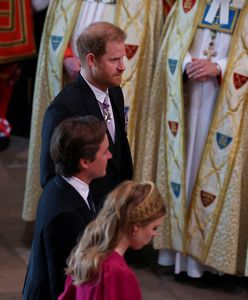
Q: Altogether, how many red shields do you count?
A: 5